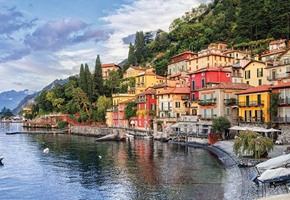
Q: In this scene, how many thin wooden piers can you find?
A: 1